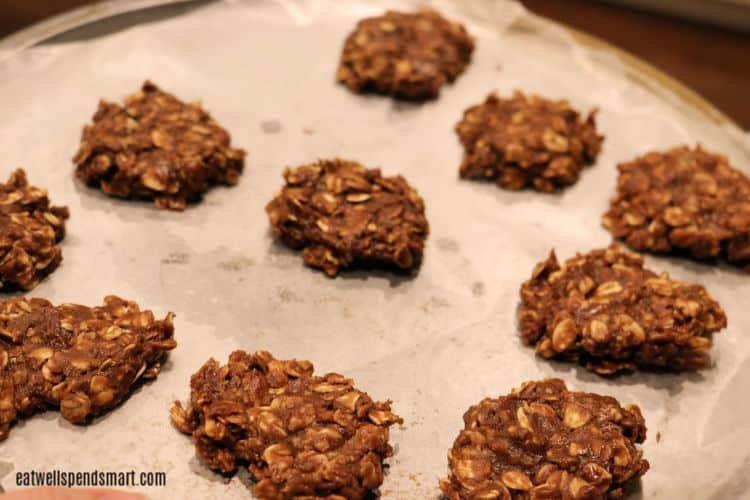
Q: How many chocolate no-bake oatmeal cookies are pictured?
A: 10